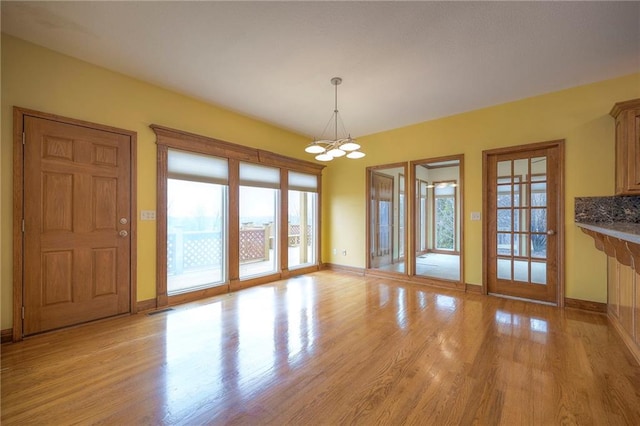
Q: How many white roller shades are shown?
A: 3